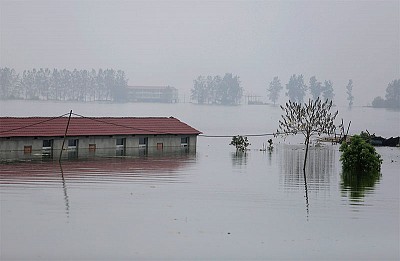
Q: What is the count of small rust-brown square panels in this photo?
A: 3